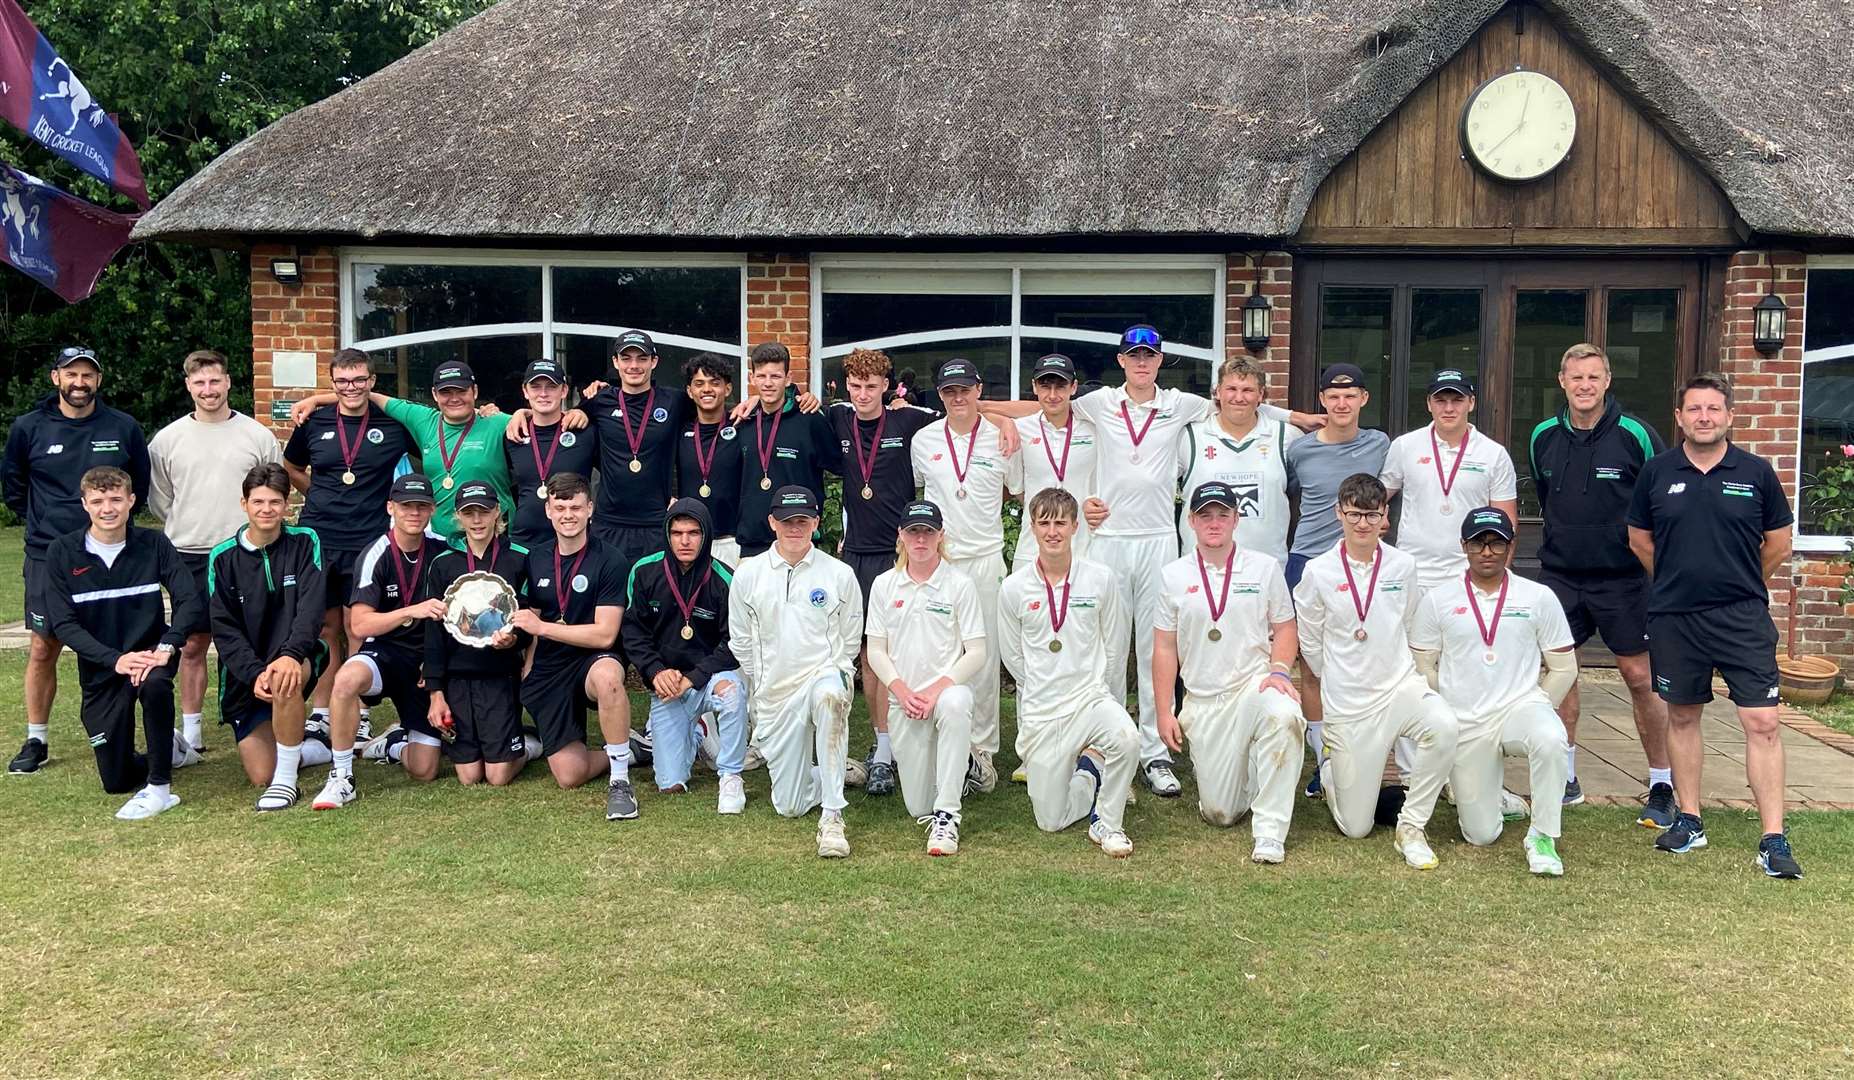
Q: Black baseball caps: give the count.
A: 15